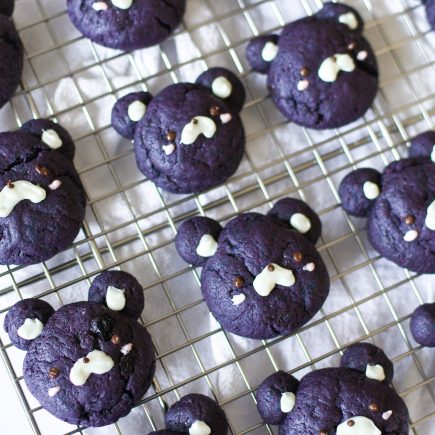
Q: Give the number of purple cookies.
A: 12